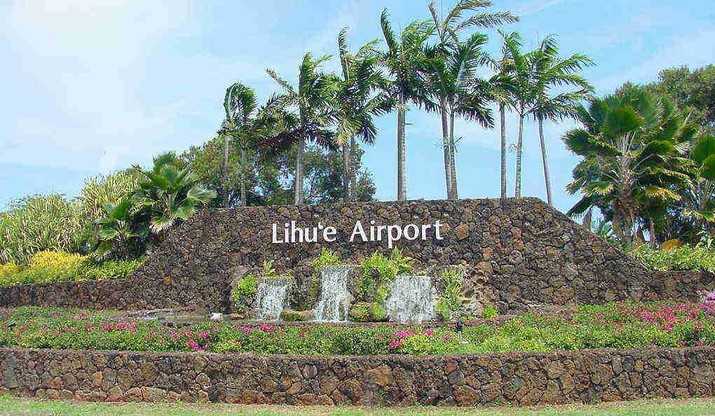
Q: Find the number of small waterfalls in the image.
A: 3